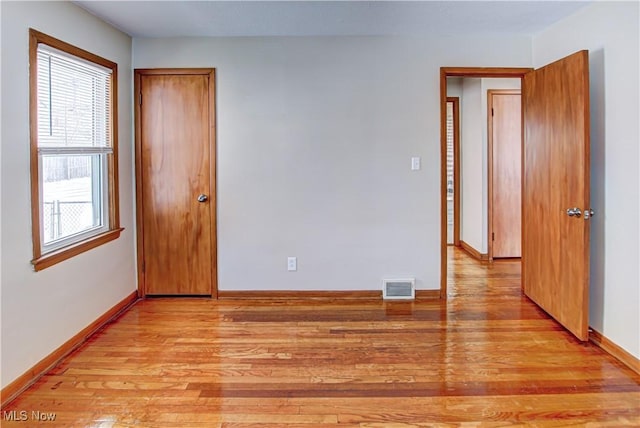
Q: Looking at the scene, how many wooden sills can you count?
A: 1